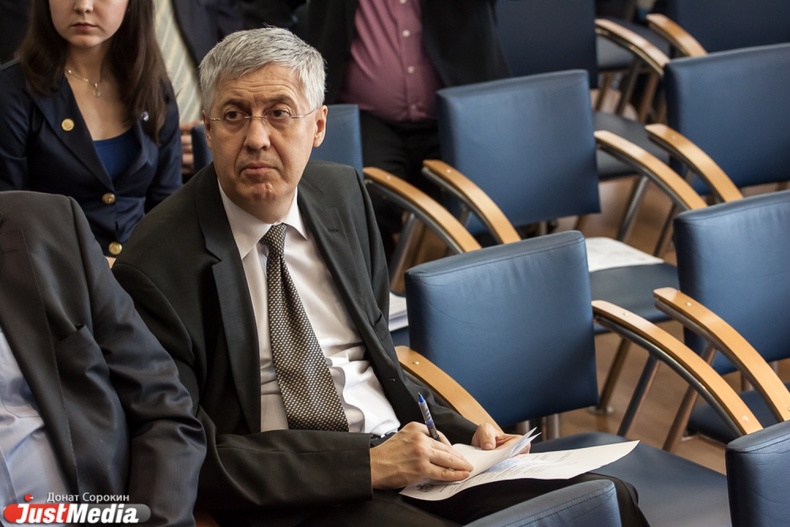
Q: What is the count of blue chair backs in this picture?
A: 9